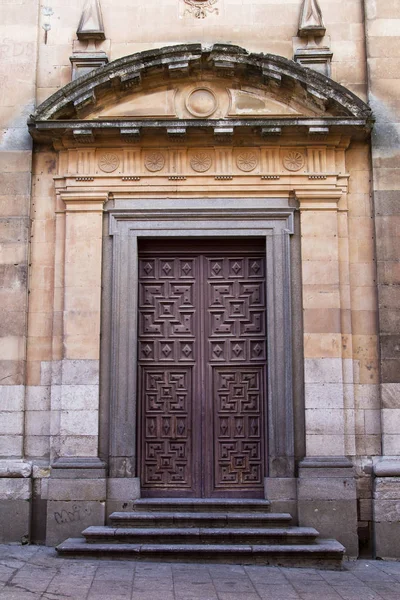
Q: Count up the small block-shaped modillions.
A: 12